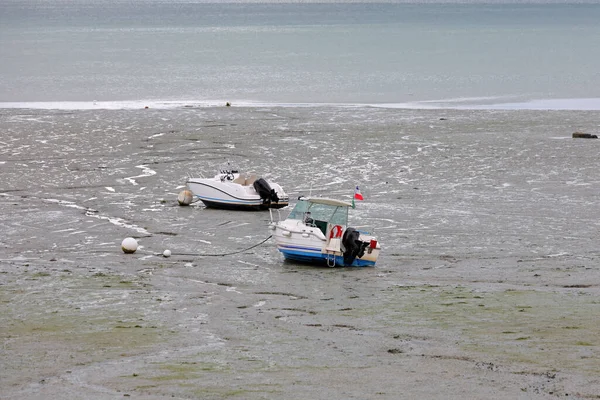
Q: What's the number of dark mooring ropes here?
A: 1